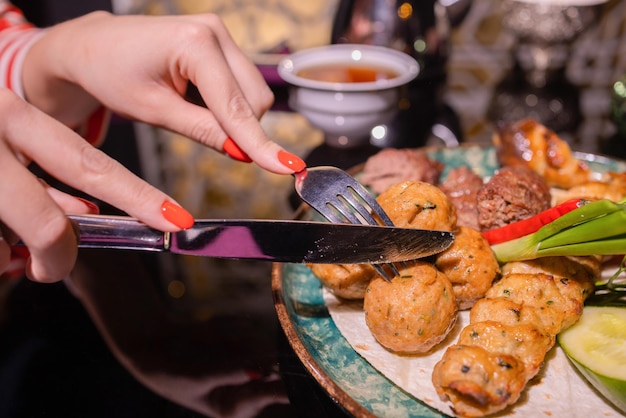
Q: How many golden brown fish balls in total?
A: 4